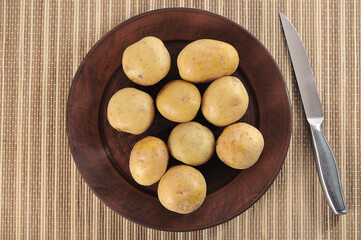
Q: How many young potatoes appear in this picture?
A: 9